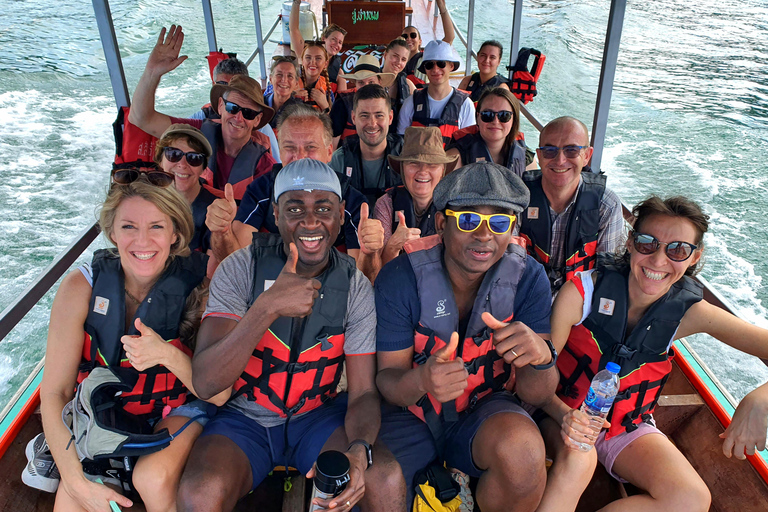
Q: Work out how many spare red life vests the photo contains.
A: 3